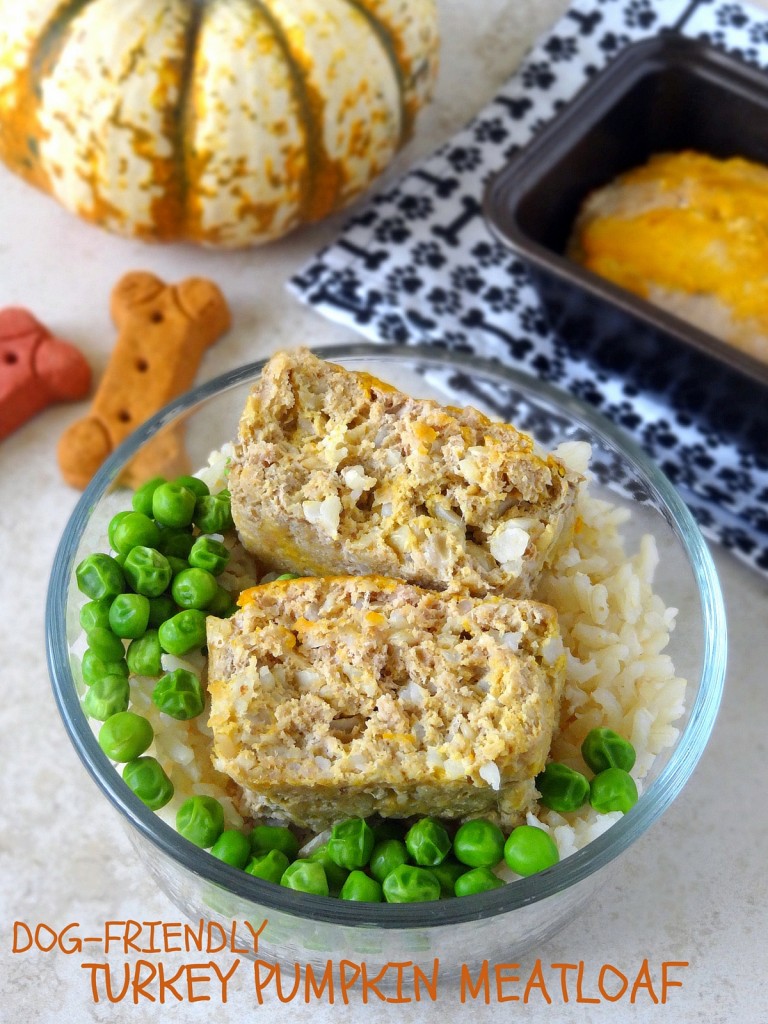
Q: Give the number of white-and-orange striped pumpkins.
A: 1